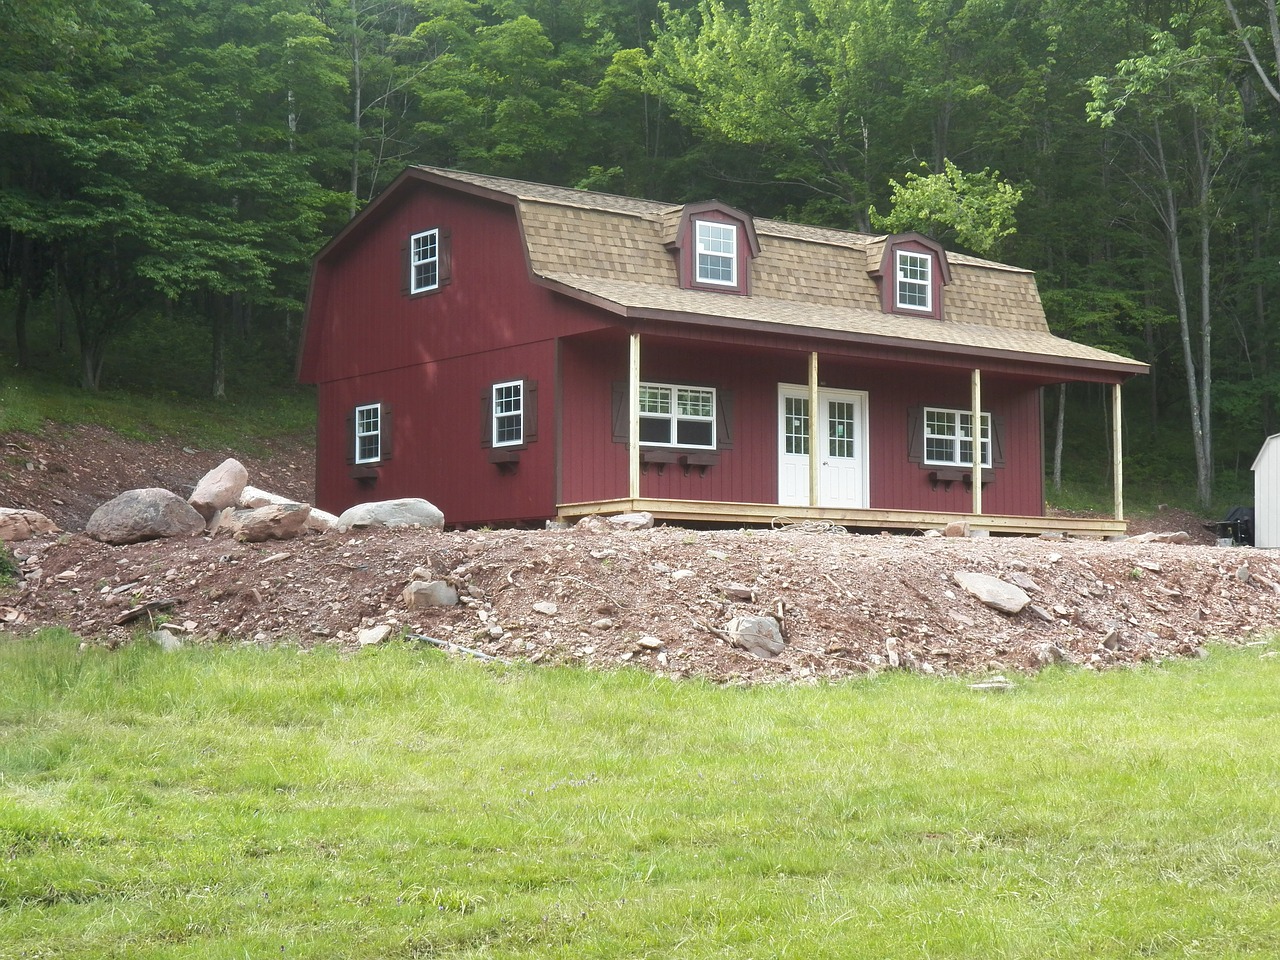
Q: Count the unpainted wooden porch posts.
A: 4